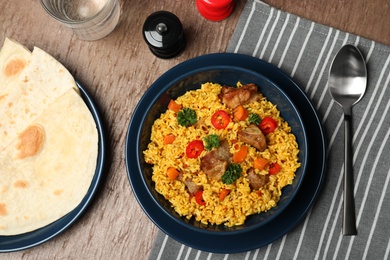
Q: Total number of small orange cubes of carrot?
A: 7